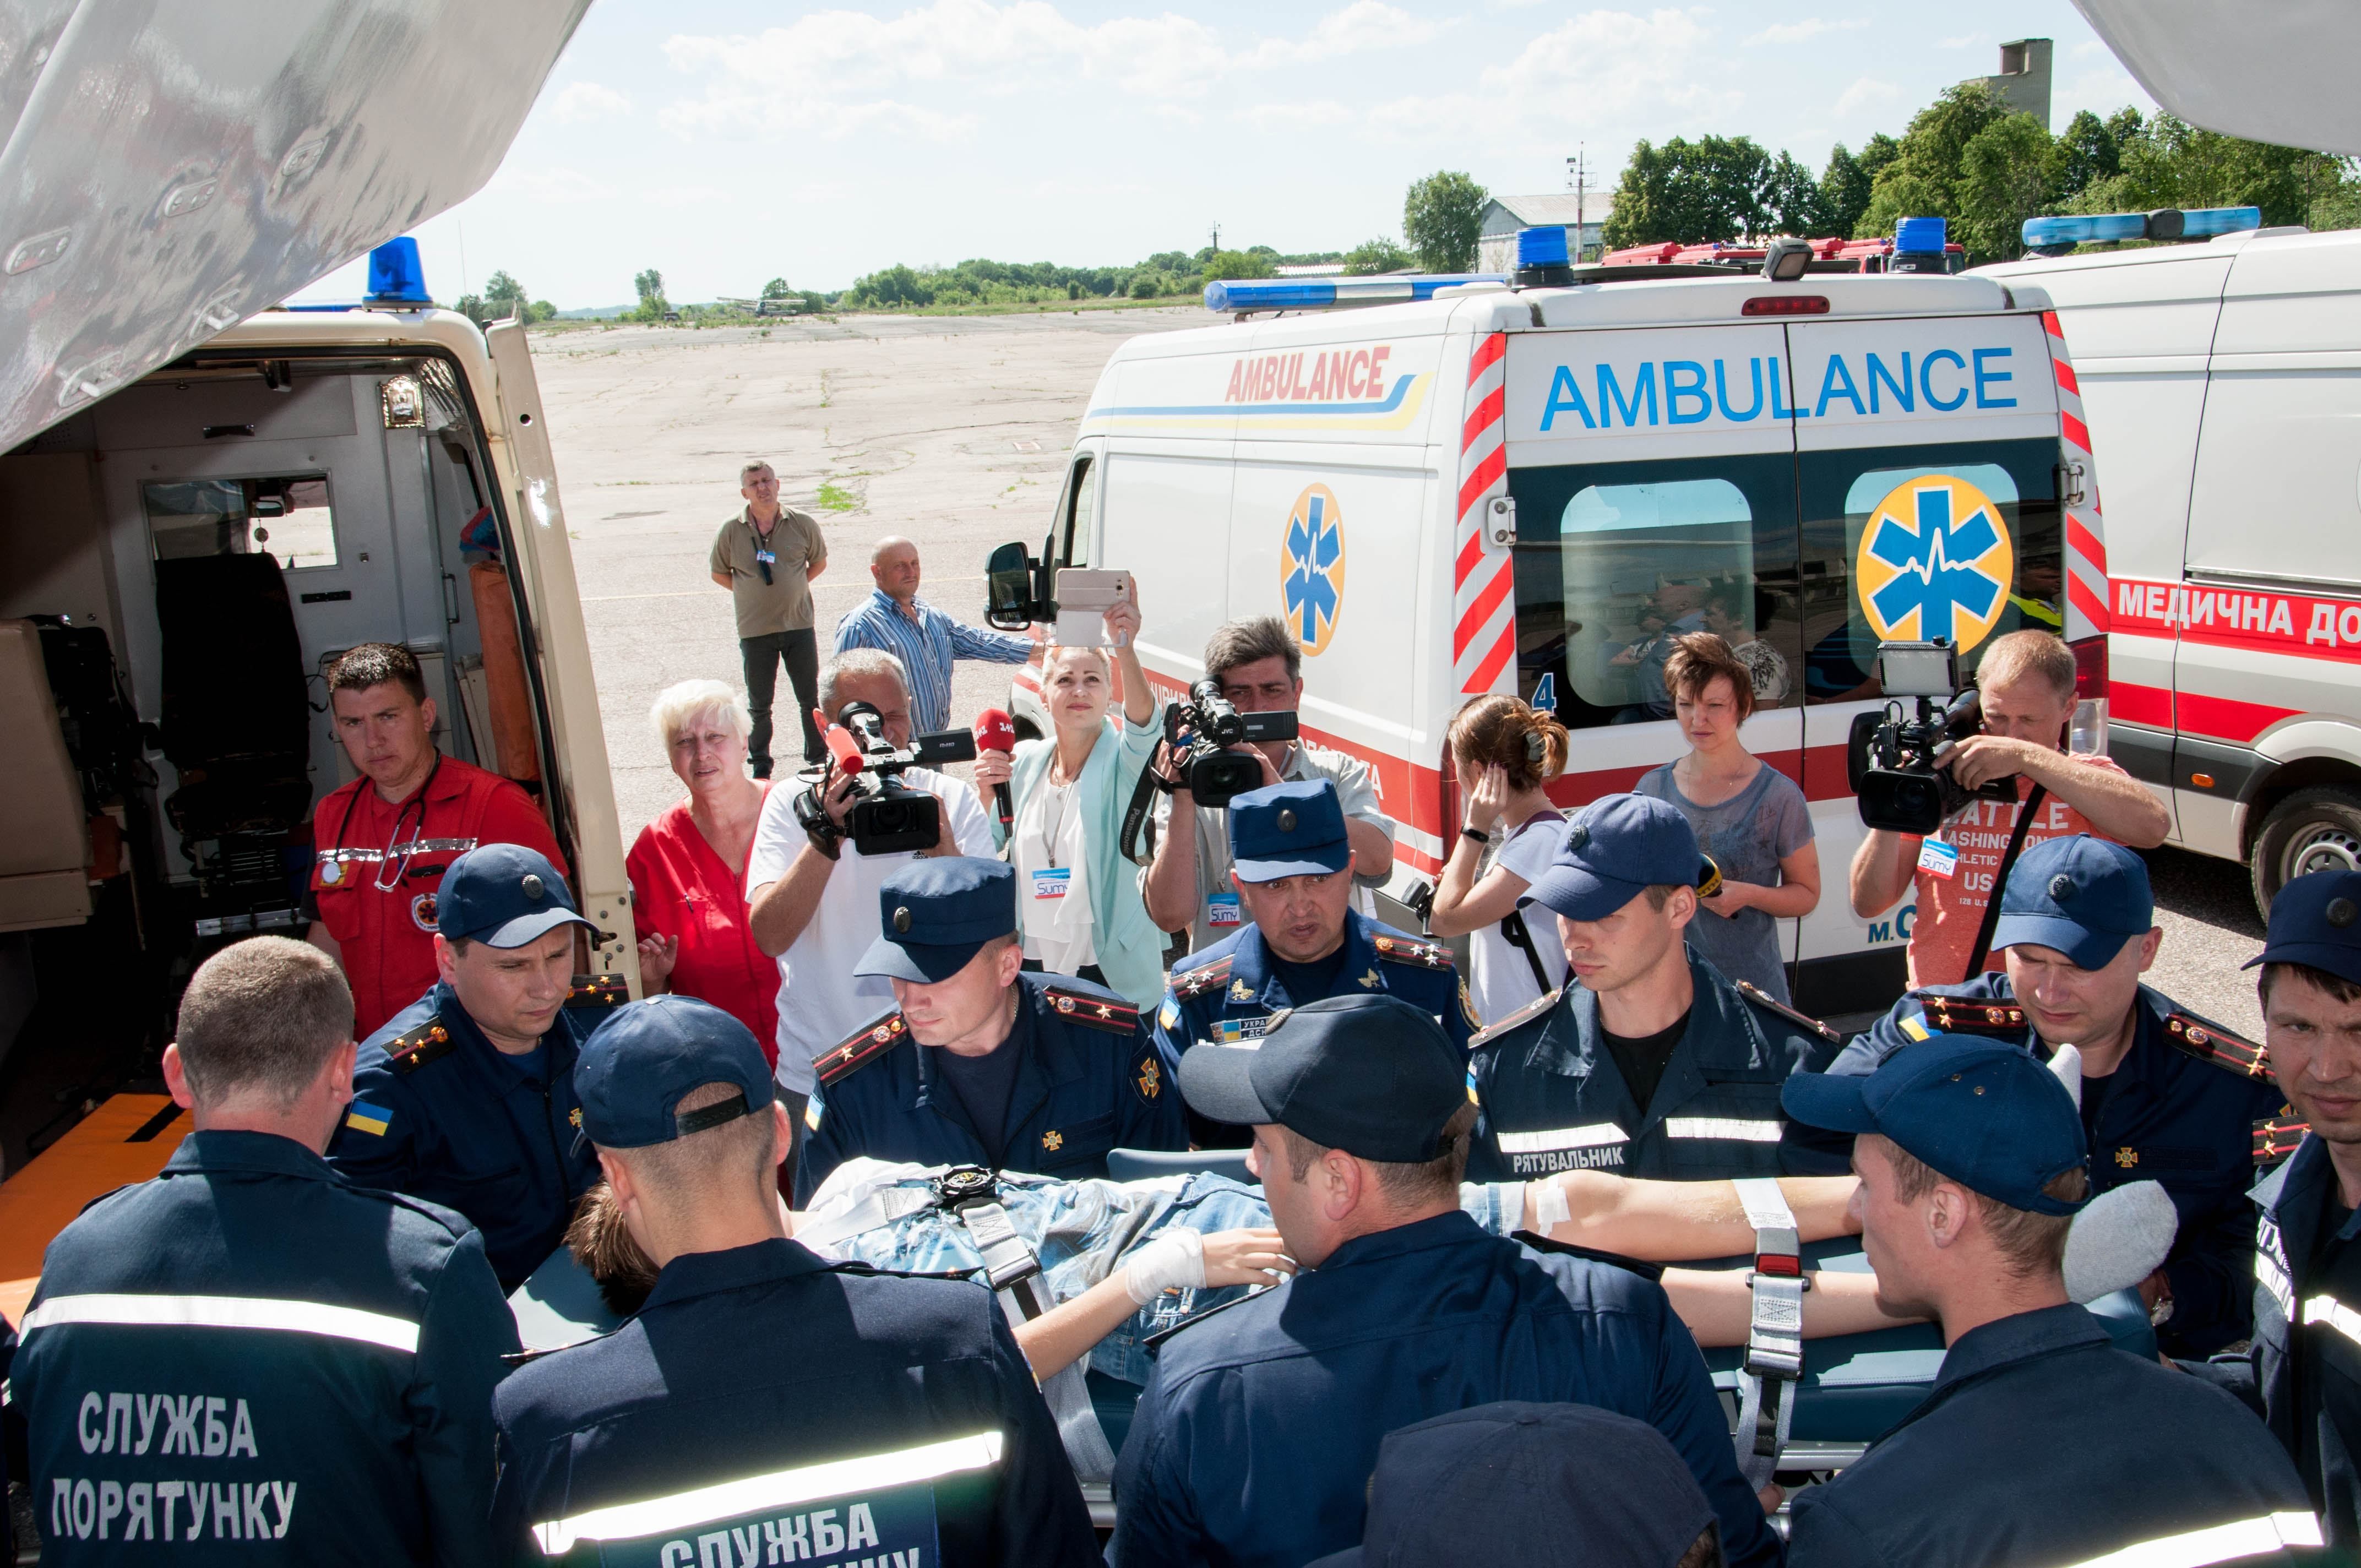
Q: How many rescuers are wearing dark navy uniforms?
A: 11